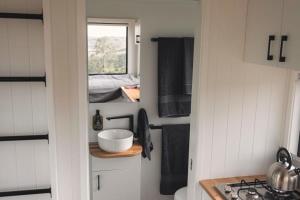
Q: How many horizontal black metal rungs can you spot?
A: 4